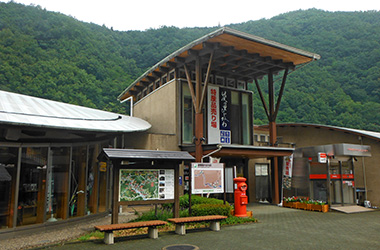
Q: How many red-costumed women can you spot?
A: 0